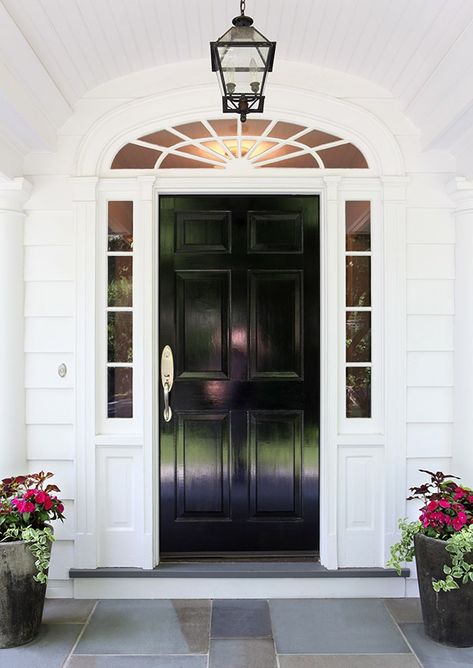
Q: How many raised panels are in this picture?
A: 8